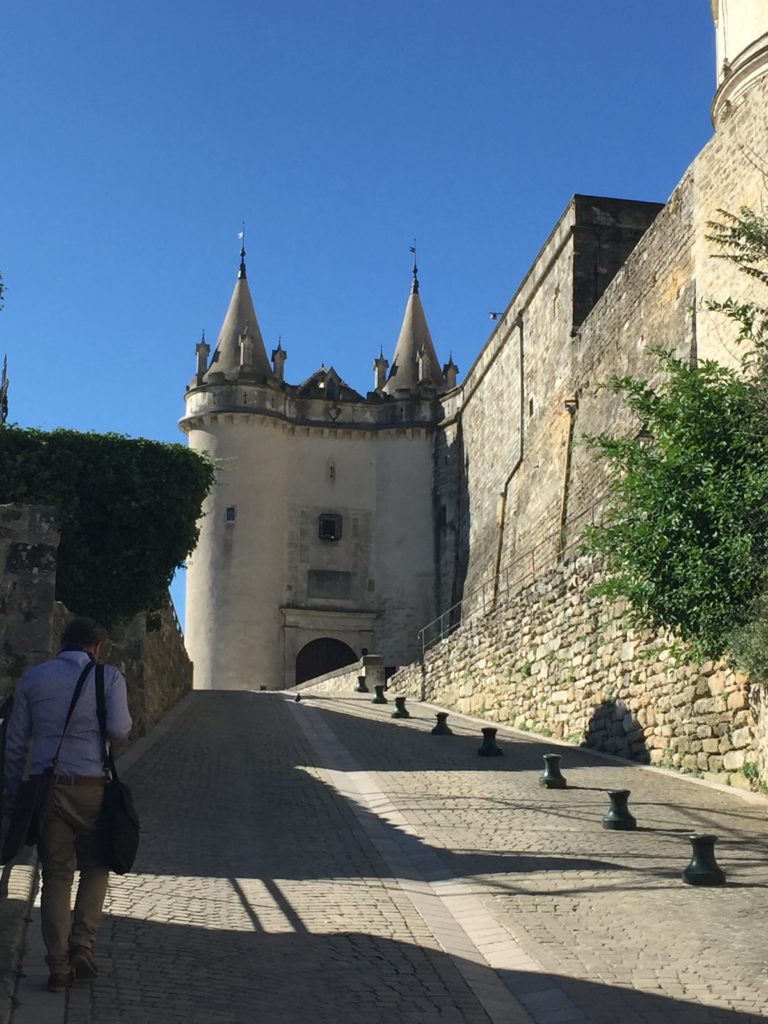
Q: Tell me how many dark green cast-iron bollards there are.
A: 8